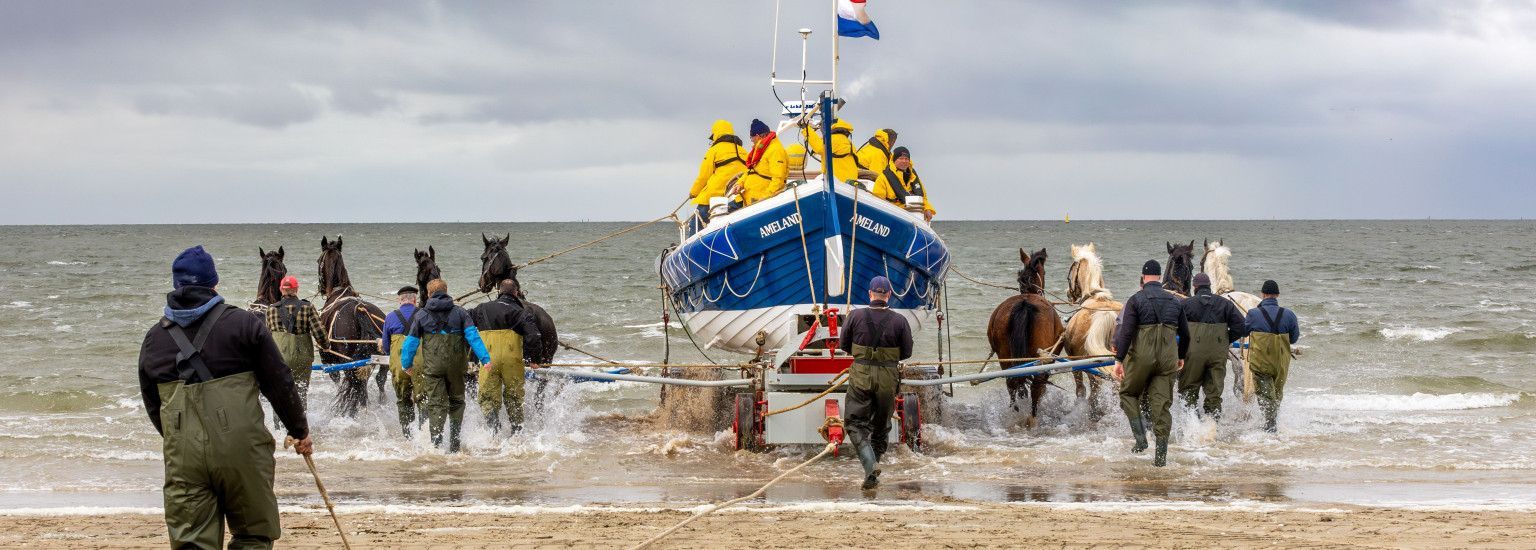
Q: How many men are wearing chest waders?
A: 9